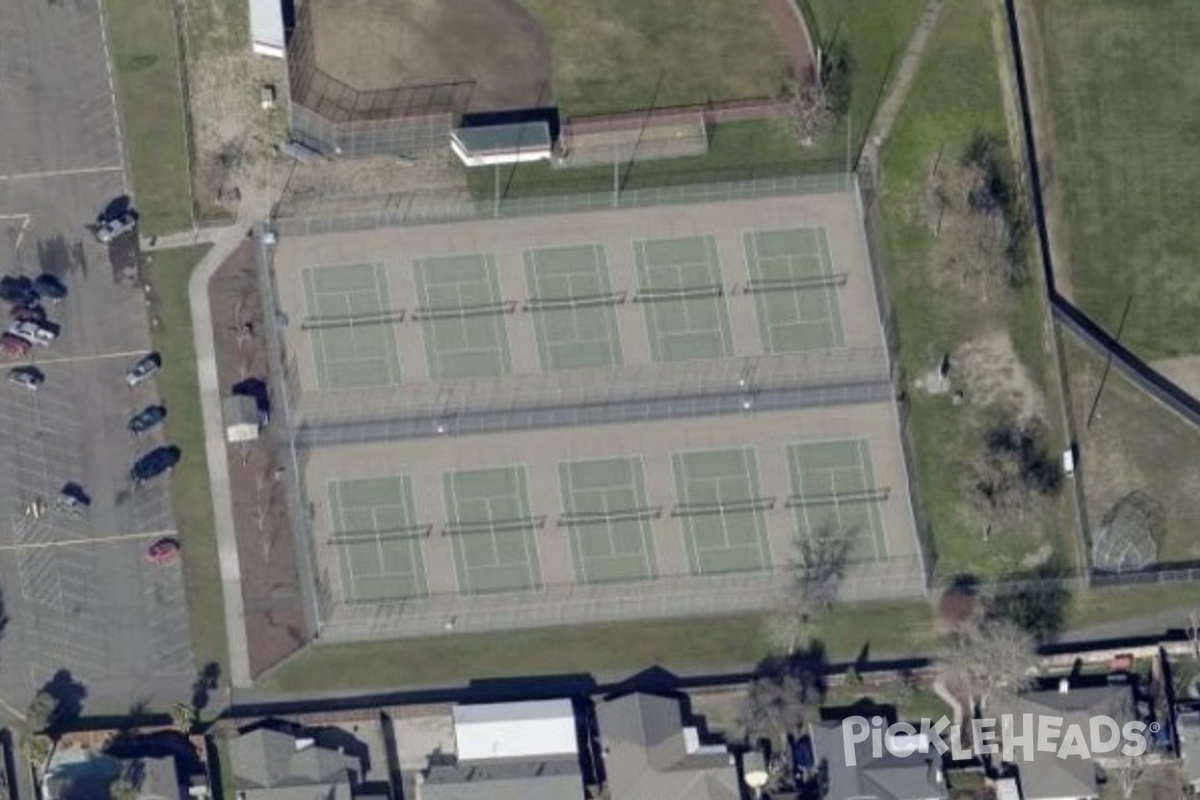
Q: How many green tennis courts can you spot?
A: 10